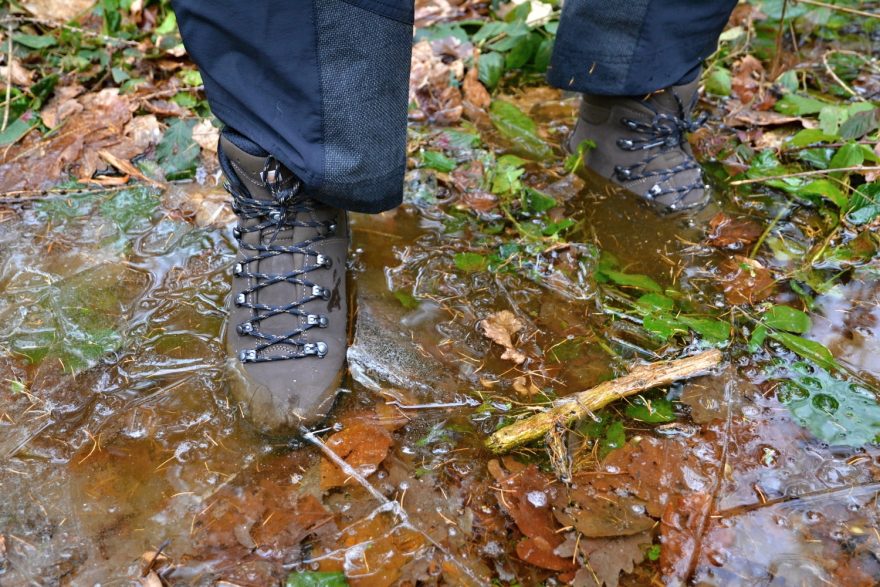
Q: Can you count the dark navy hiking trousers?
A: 1